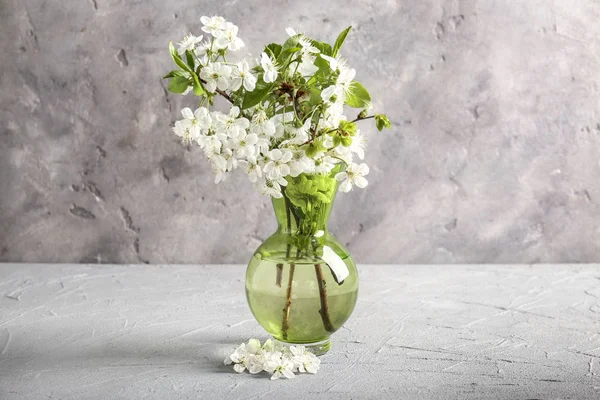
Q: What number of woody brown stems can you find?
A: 3